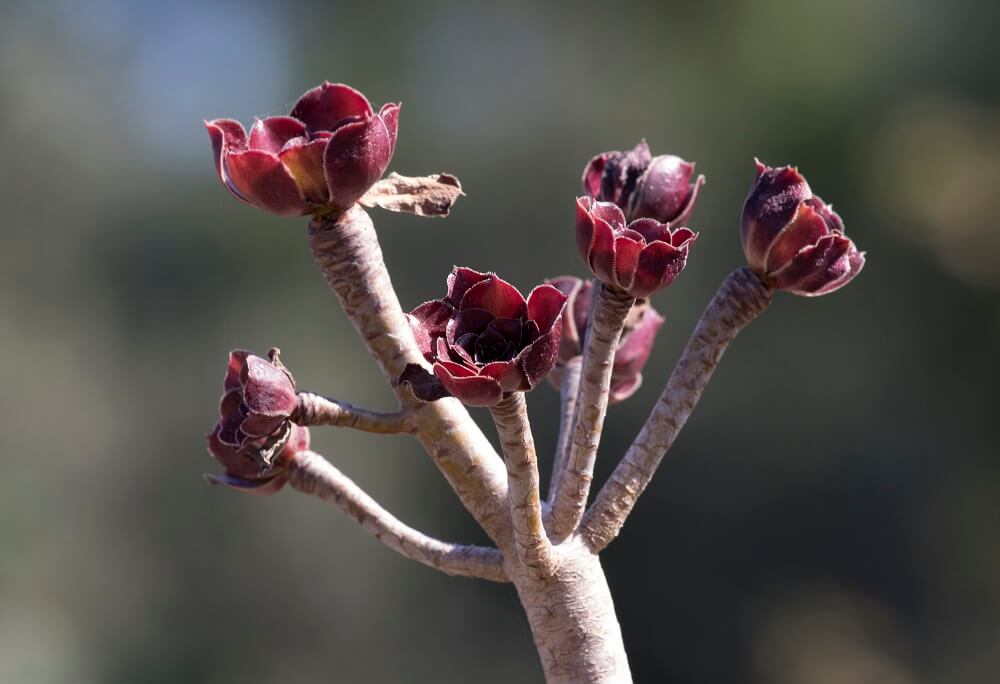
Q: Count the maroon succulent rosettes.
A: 8